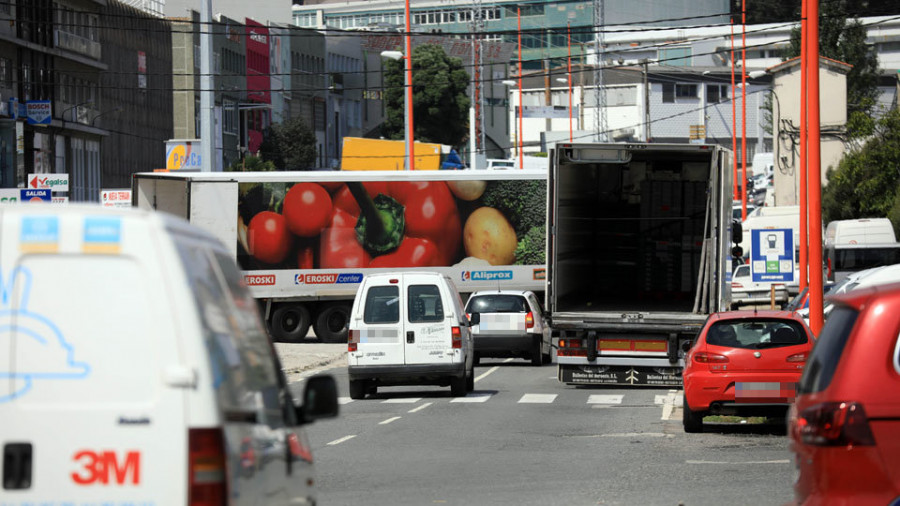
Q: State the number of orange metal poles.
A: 7